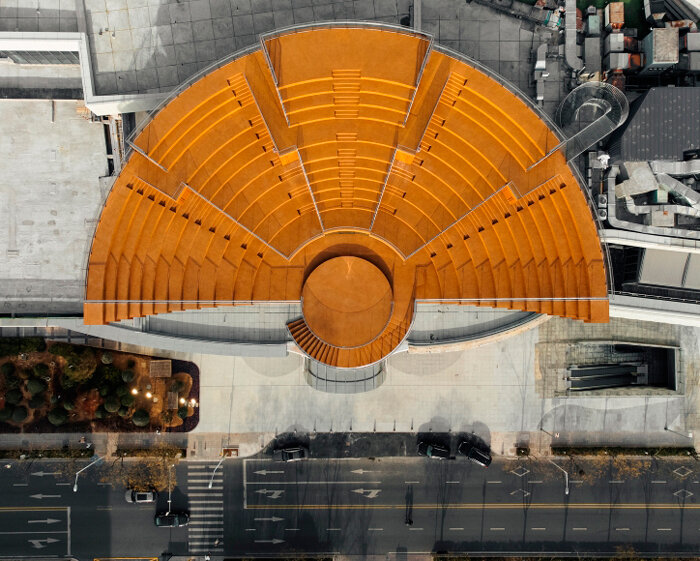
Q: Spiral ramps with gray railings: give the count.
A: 1